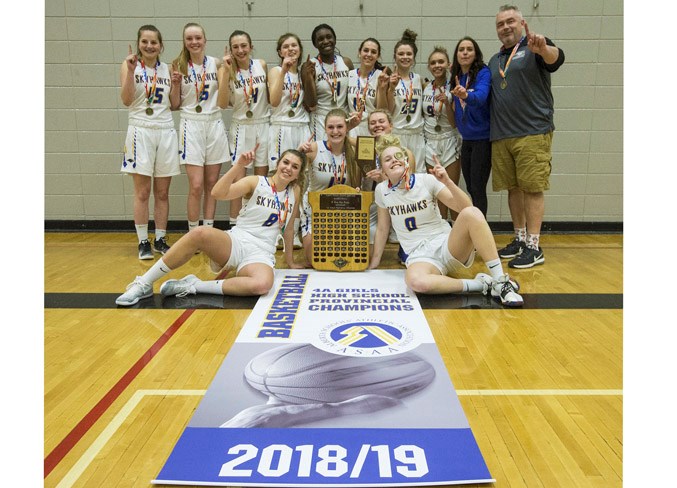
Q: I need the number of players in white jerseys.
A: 12